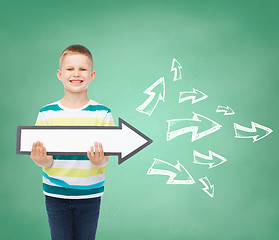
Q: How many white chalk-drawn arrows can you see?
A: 9